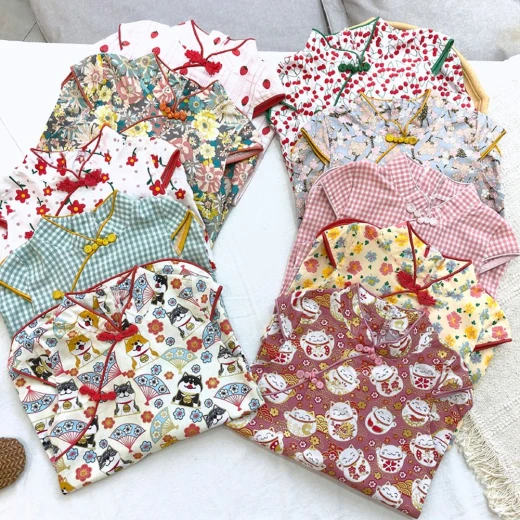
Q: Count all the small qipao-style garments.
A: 10